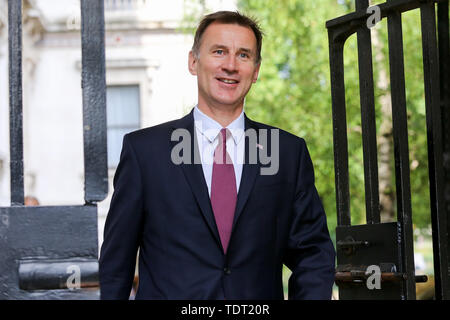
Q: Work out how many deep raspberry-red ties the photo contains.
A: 1